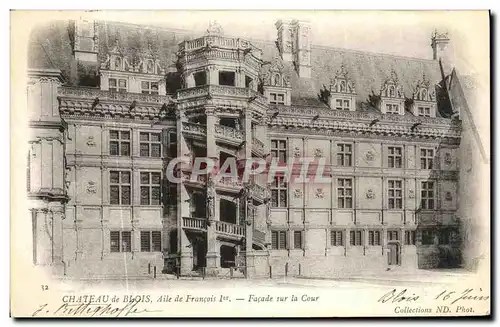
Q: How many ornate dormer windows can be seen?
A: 6